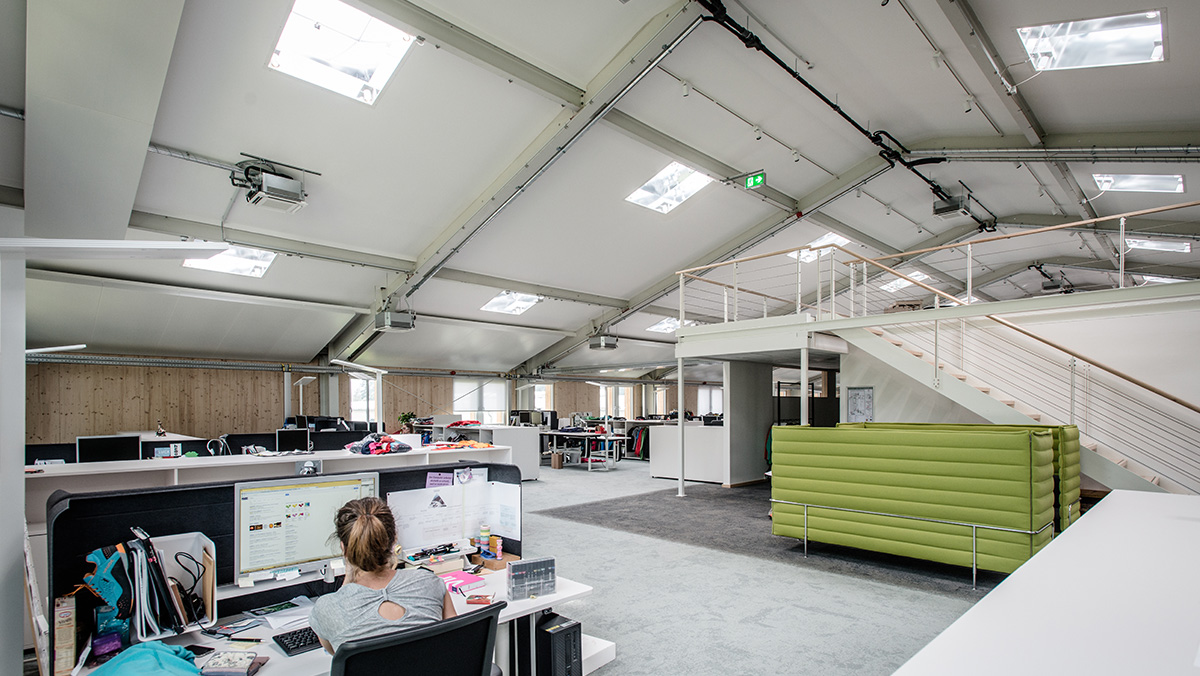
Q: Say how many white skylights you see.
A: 12